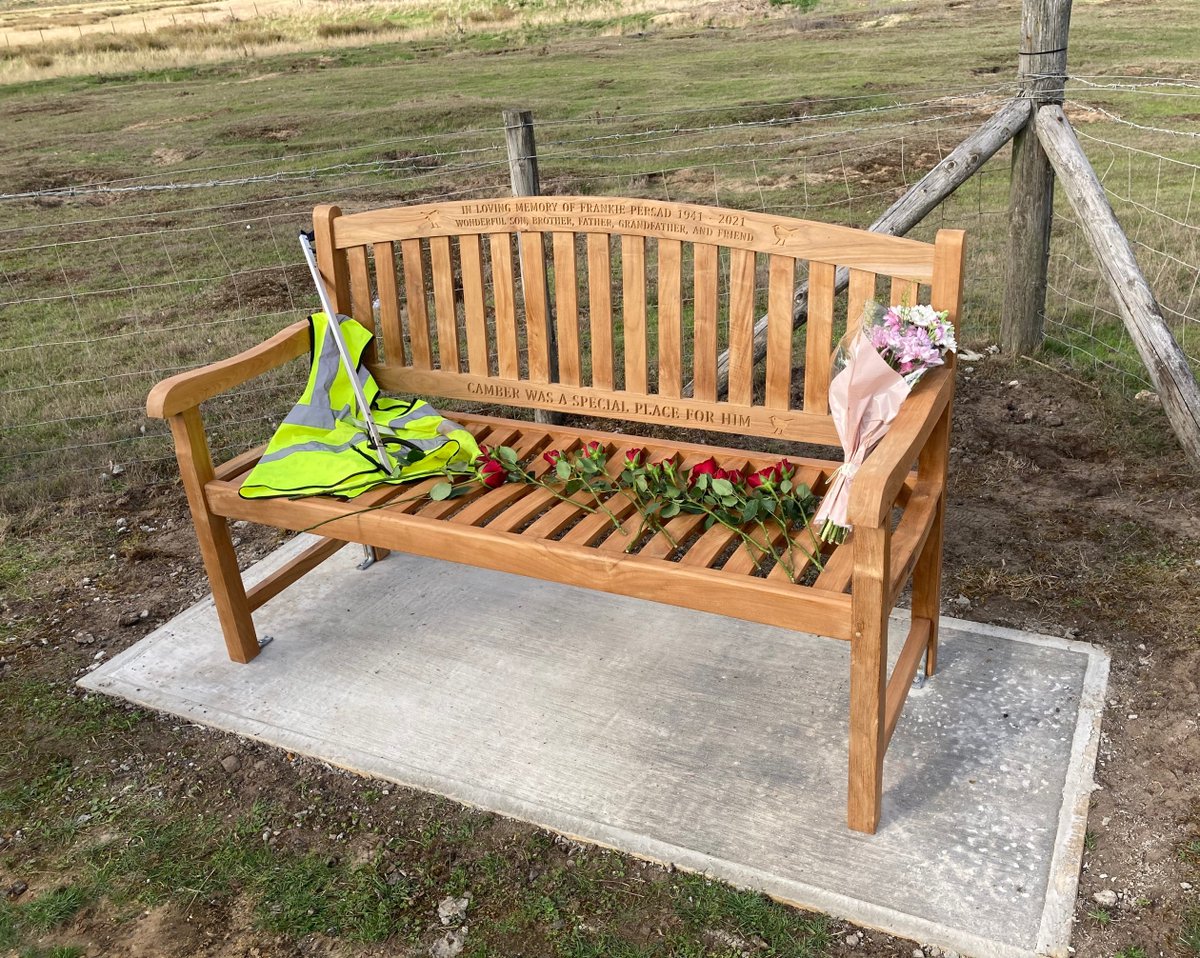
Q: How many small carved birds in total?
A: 3